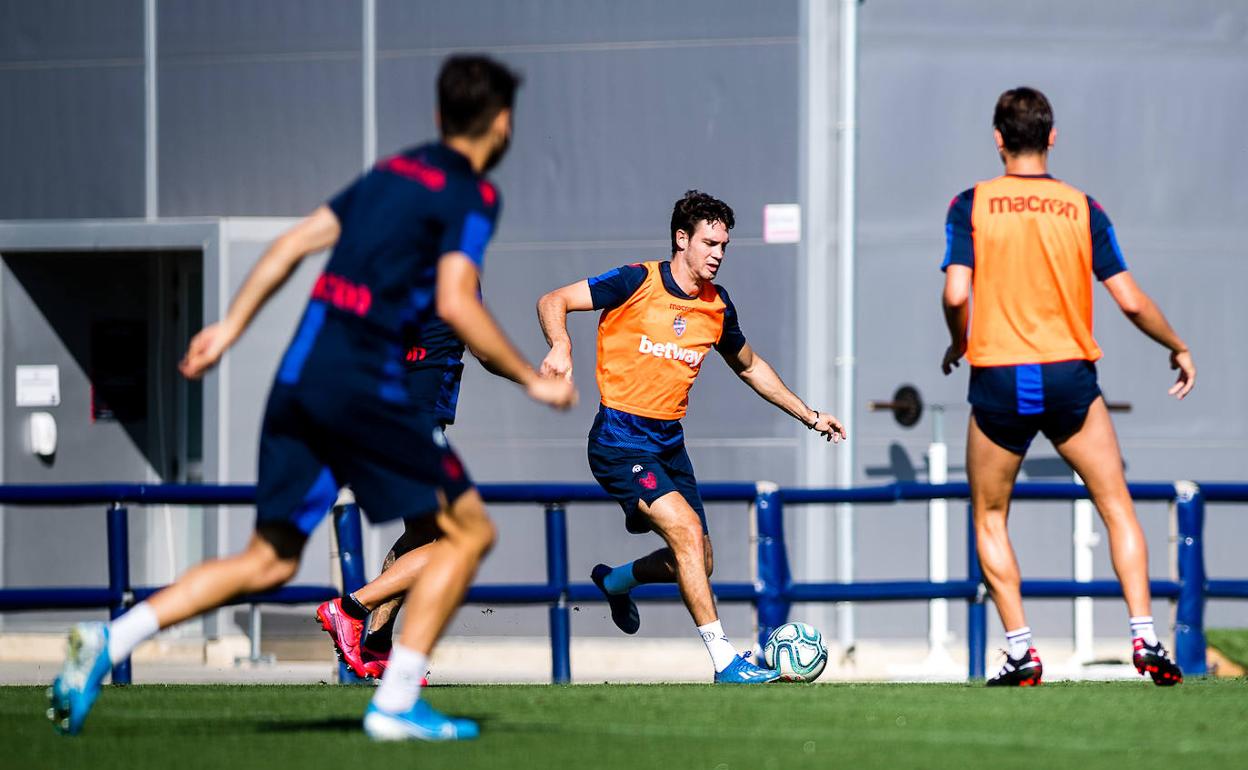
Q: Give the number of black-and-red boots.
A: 2